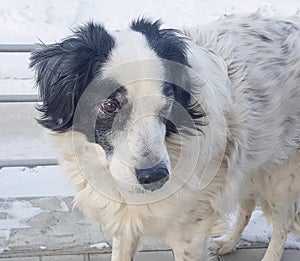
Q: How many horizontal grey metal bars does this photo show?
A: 3